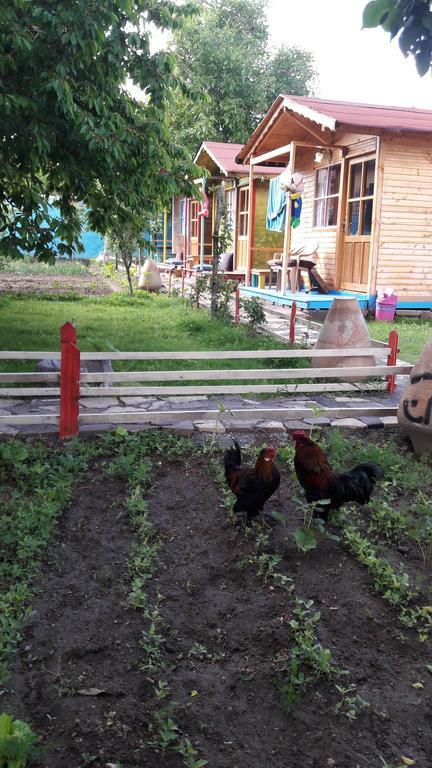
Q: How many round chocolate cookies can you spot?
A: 0